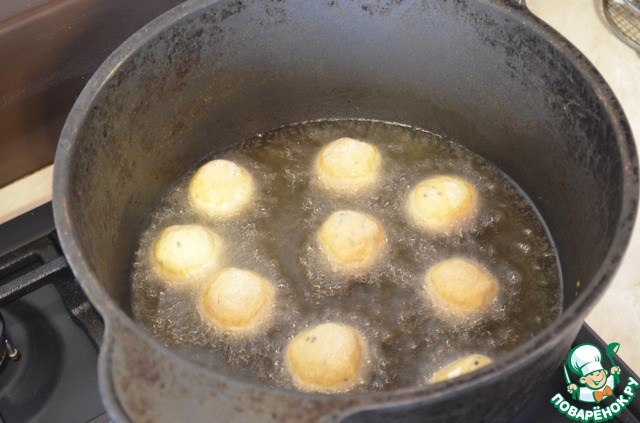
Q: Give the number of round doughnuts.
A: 9